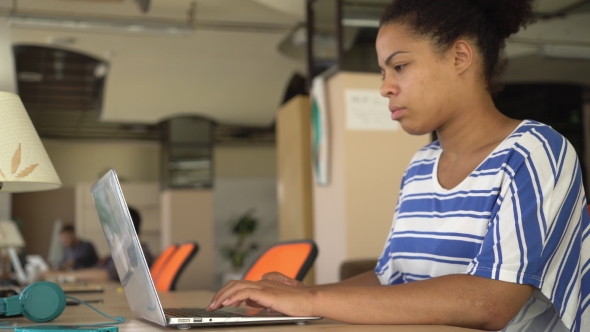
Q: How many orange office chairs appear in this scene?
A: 3